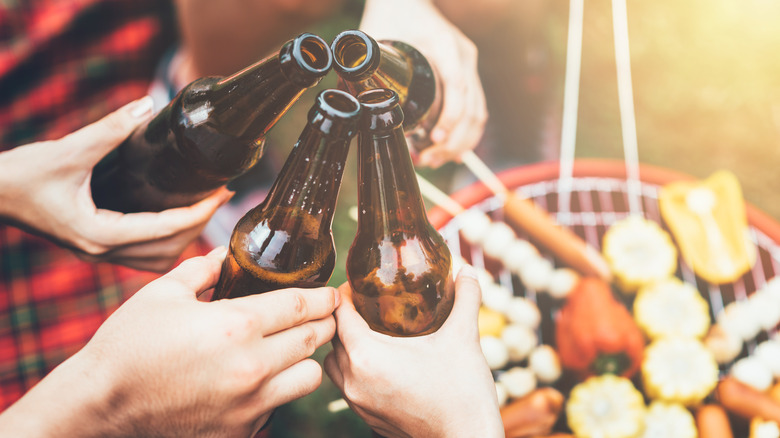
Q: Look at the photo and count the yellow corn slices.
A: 5